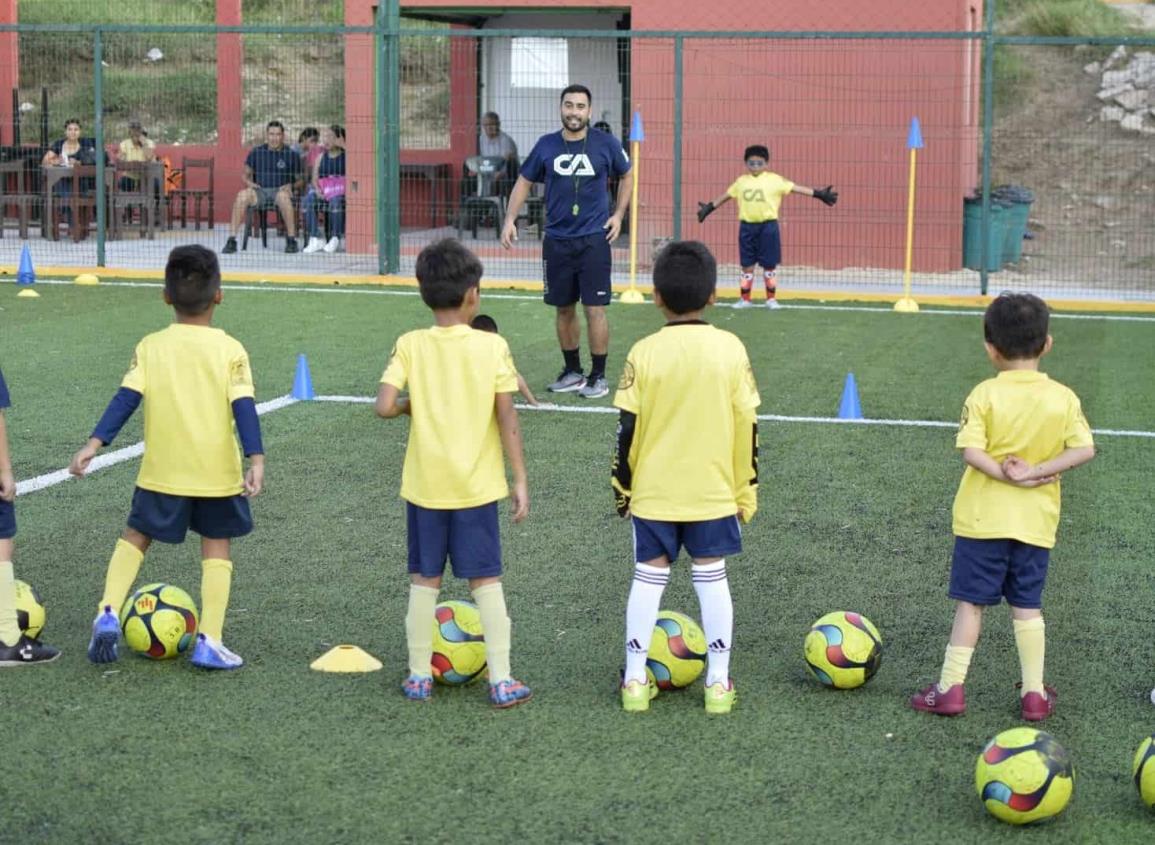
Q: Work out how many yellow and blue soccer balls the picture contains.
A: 7